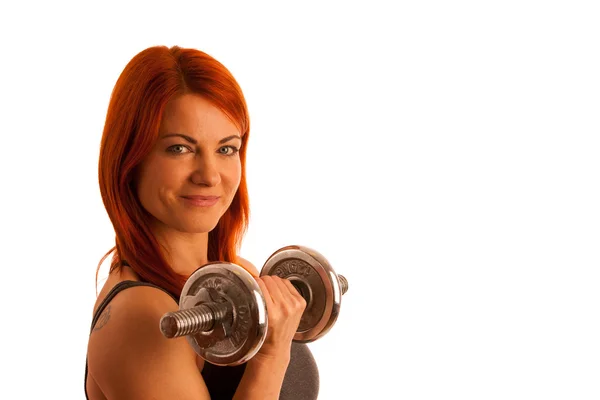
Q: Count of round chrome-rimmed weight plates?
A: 2